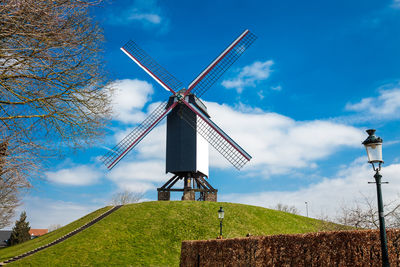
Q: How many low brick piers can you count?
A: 3